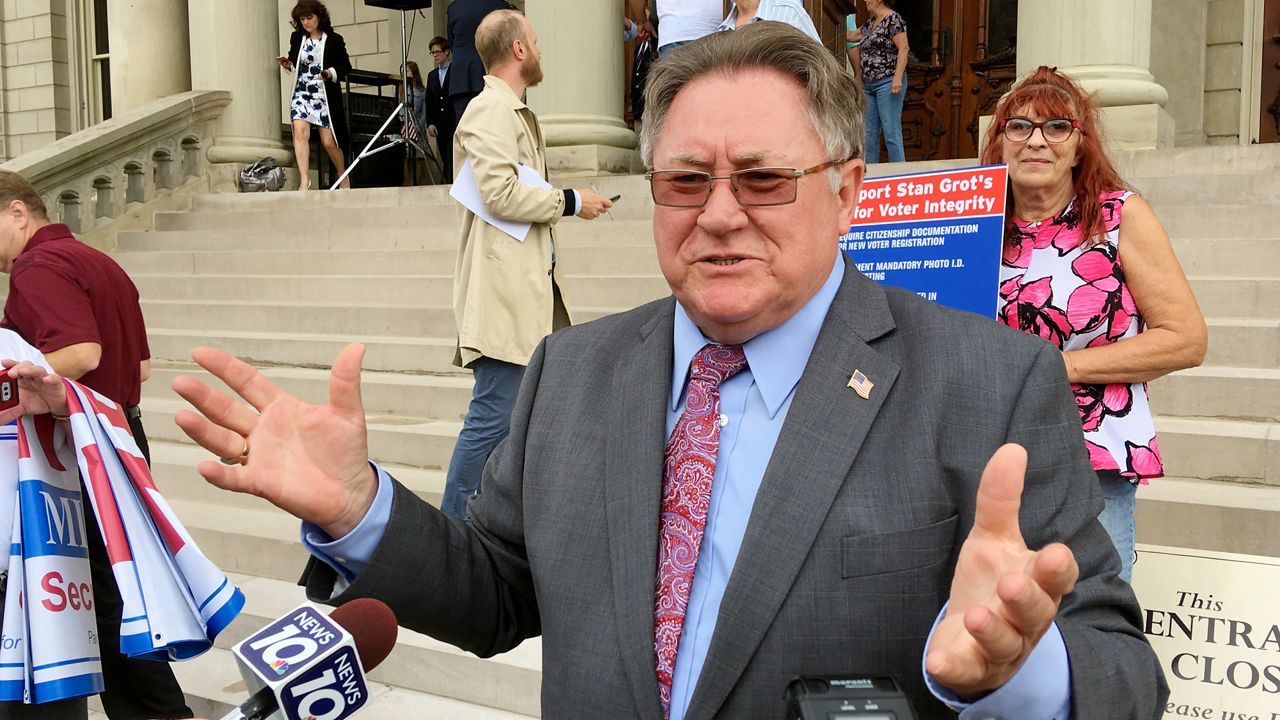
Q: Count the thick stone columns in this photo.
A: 4